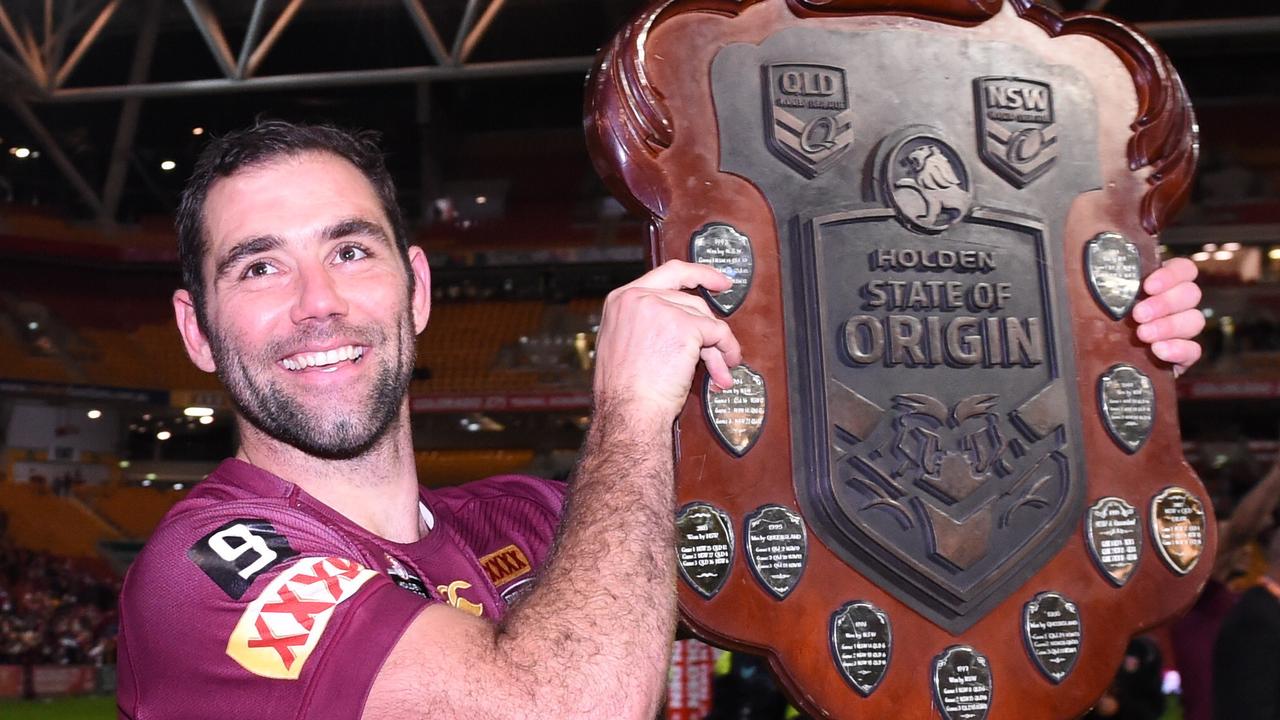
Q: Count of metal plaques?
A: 11